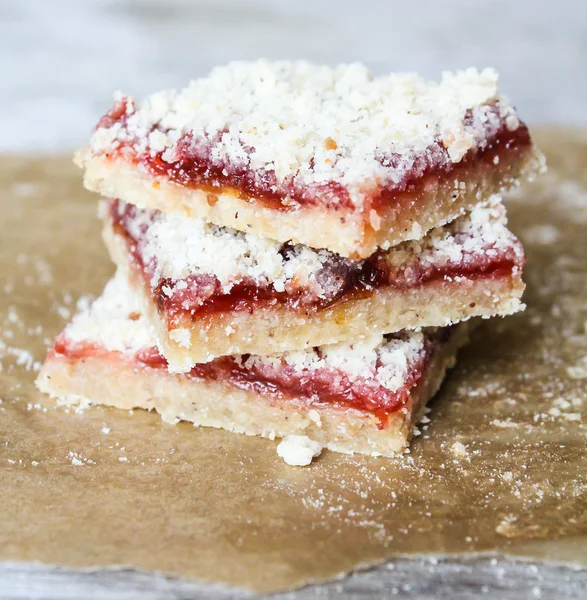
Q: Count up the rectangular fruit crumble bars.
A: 3